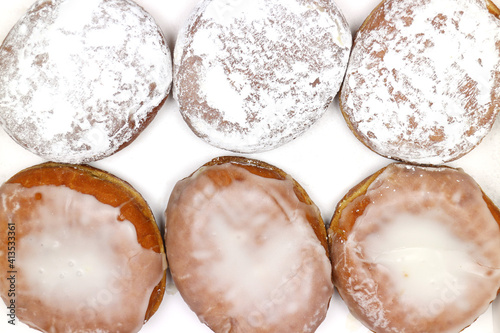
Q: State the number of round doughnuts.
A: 6